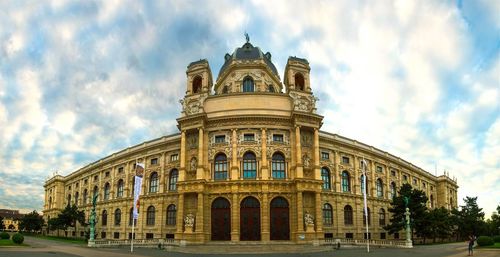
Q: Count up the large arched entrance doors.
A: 3